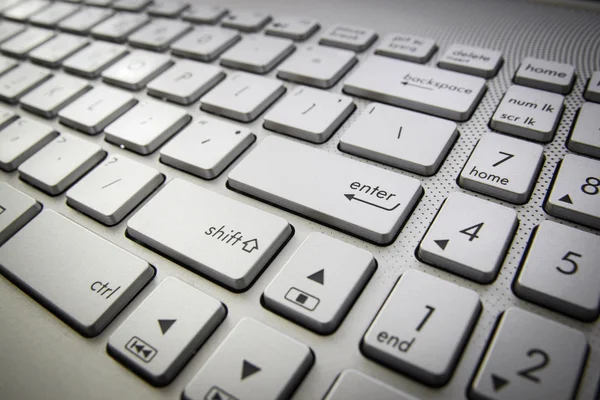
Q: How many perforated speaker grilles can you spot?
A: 1